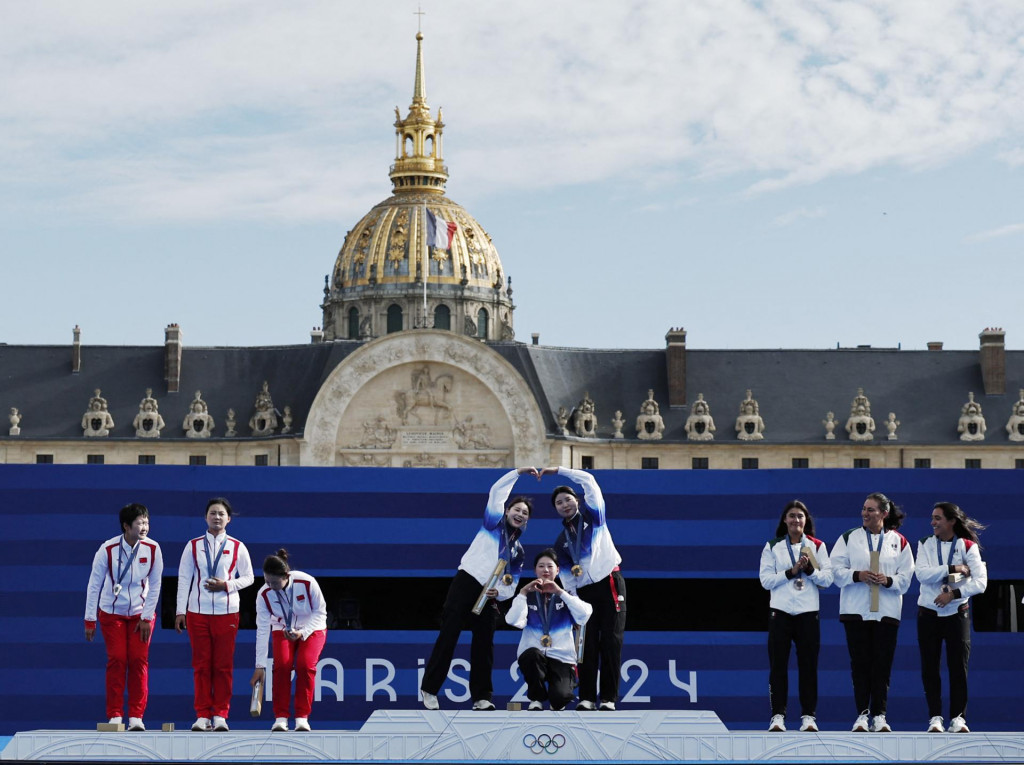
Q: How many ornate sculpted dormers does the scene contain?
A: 11